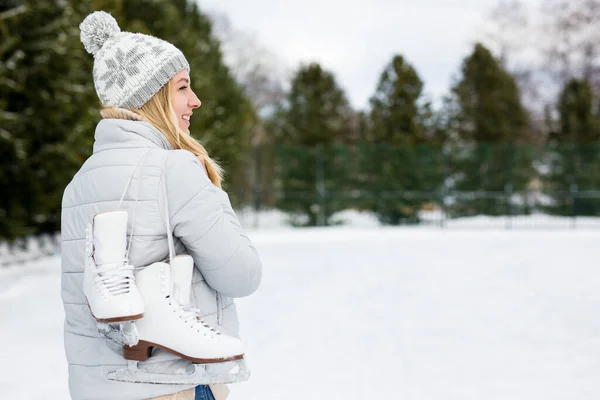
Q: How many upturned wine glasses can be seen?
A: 0